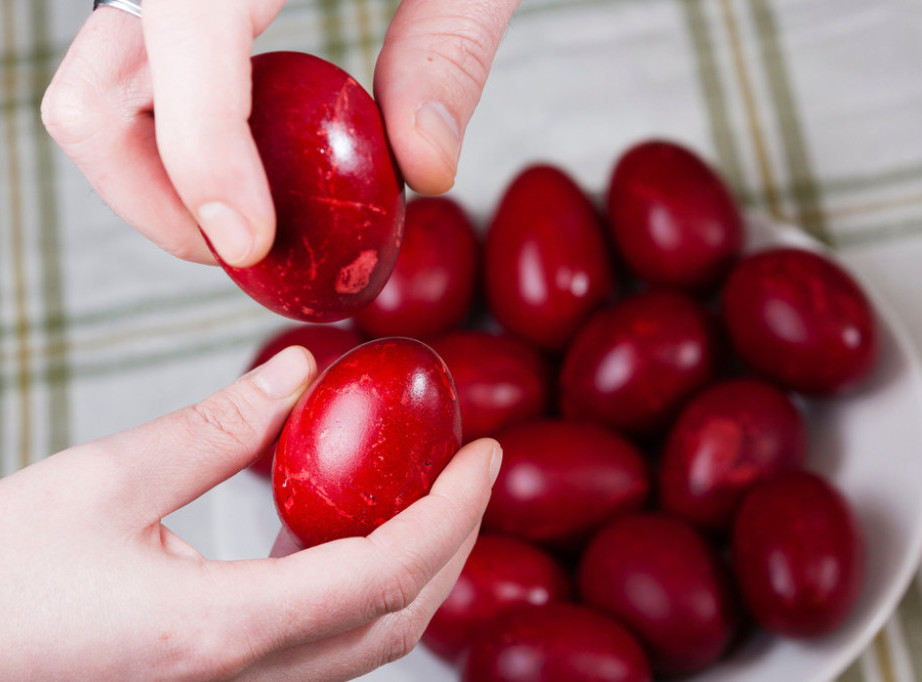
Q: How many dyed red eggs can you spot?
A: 15